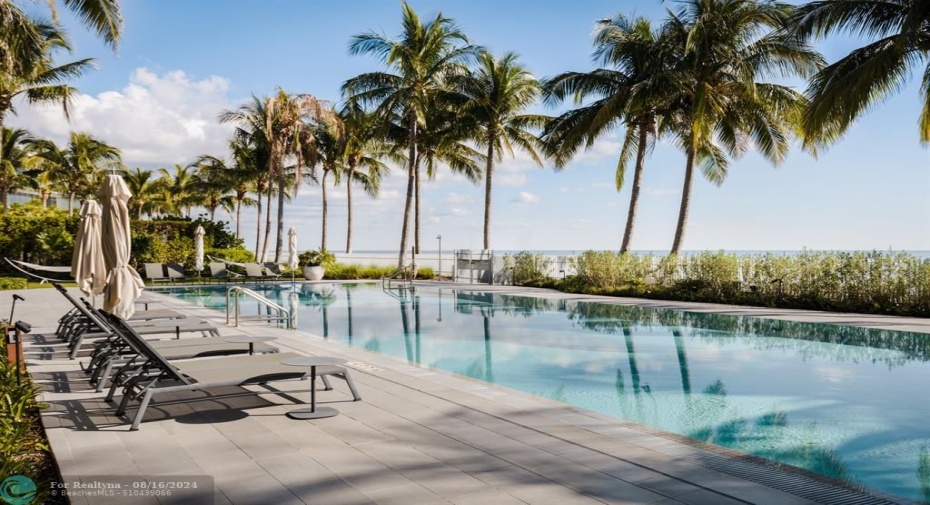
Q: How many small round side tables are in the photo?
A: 4